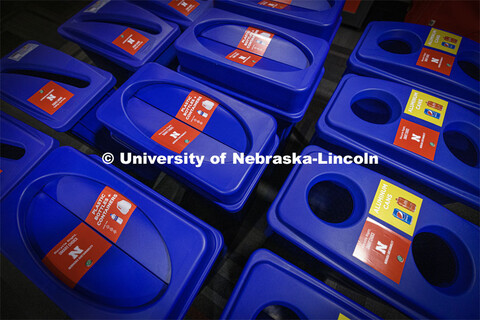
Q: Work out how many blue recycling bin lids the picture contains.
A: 12